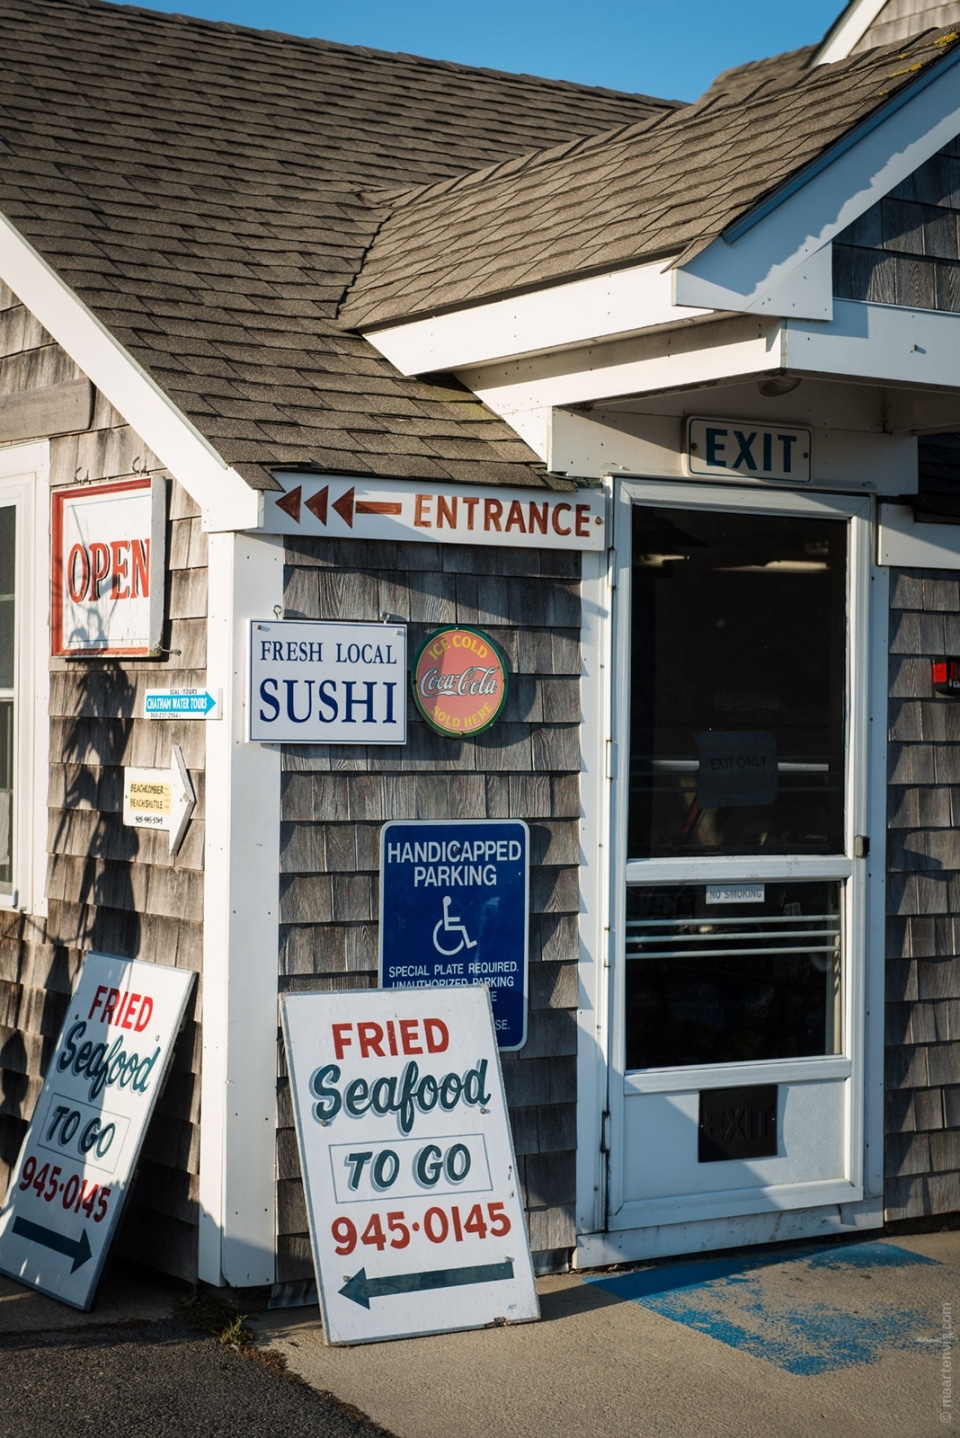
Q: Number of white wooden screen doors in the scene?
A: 1